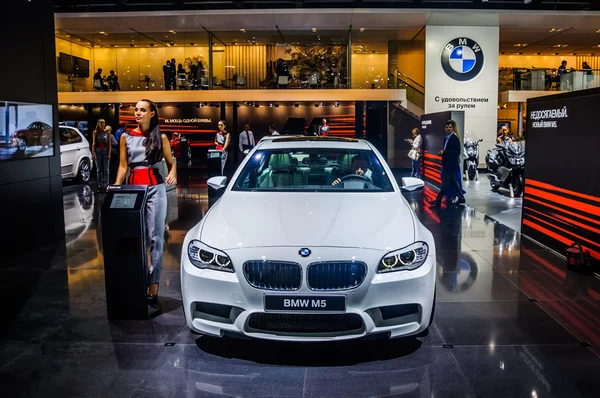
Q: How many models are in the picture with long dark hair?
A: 1